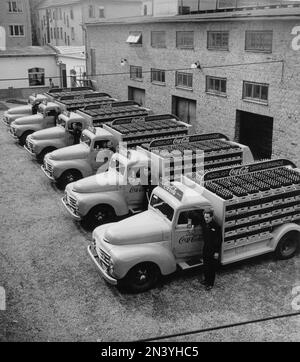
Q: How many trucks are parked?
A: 6